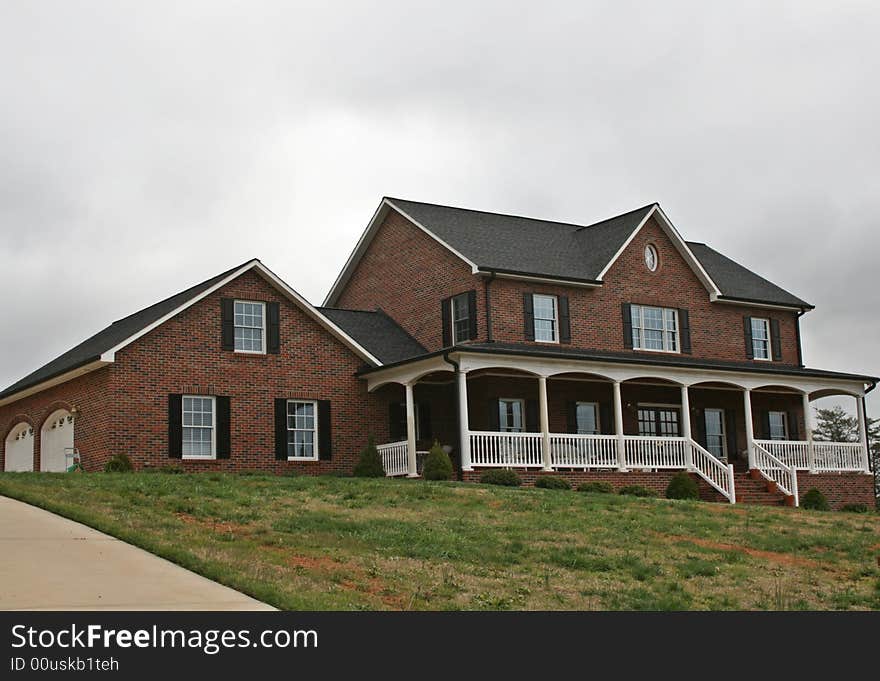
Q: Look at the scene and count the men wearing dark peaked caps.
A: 0